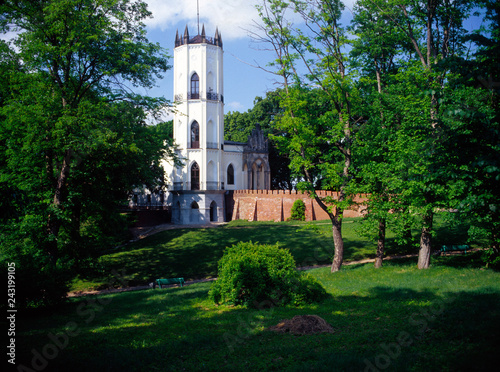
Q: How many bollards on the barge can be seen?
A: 0